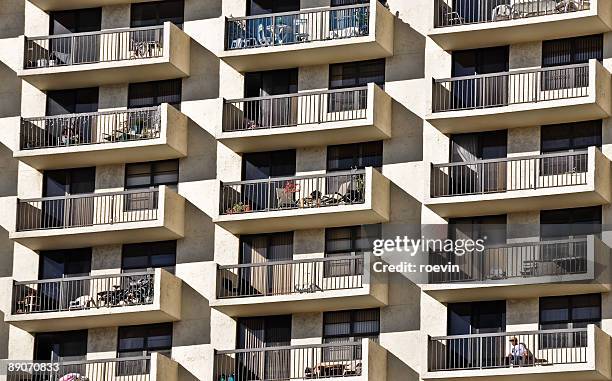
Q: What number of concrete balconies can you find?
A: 15